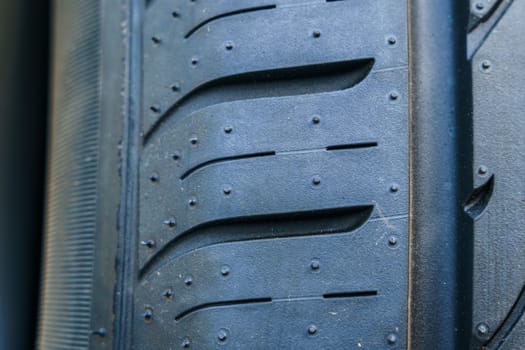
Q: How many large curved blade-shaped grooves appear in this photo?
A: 2